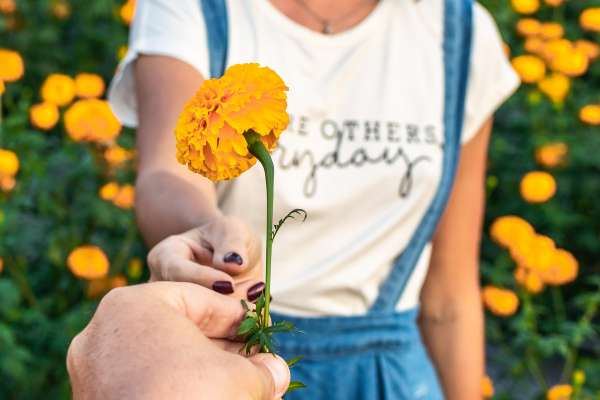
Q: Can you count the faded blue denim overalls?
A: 1